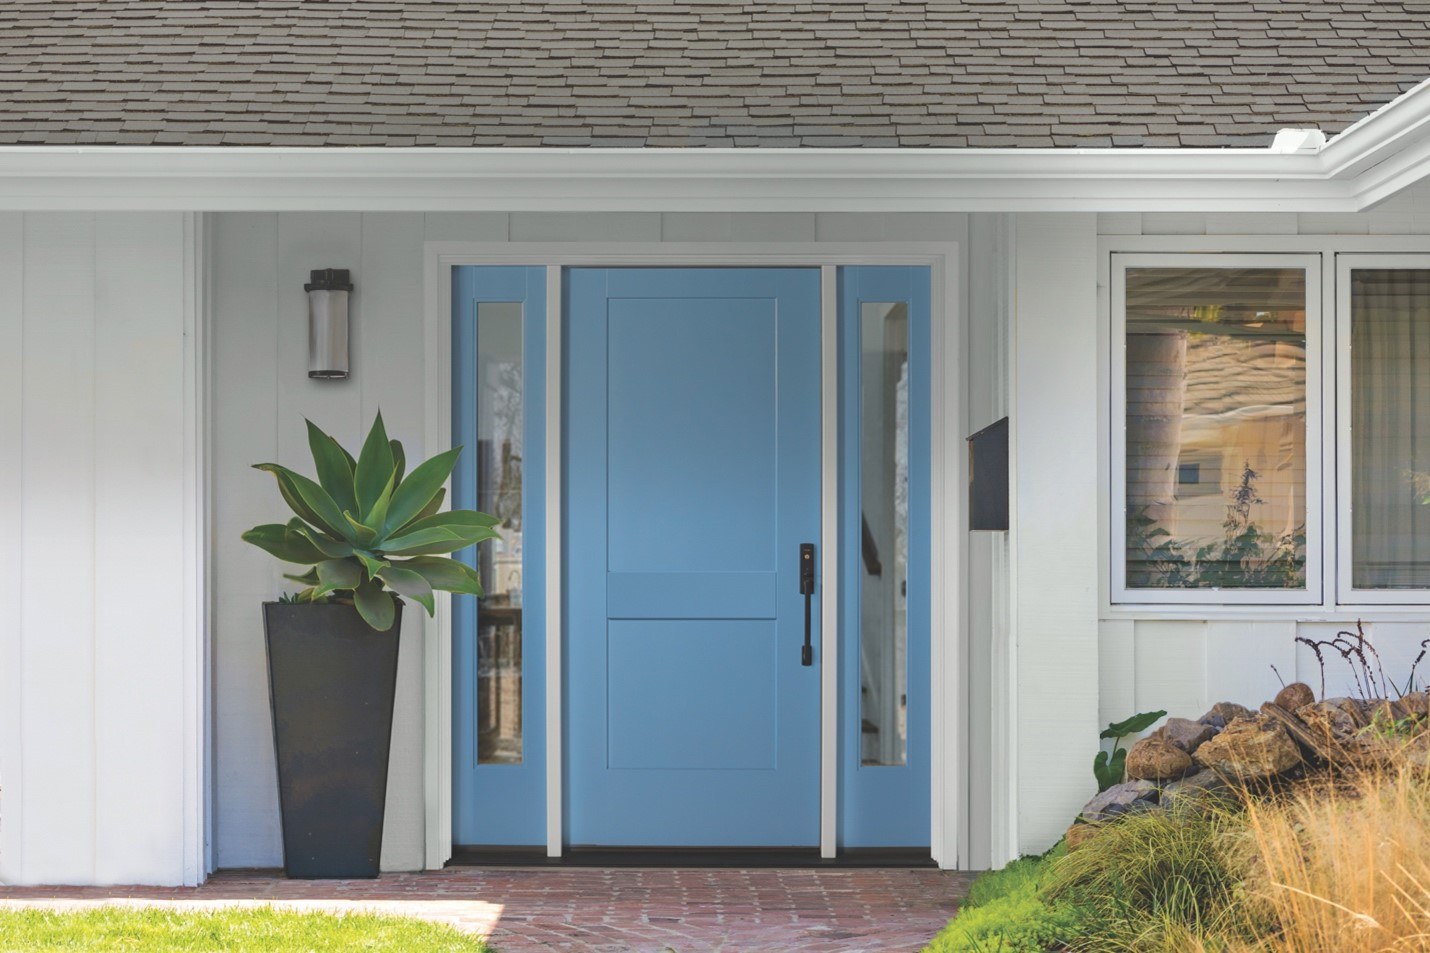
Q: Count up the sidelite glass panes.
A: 2